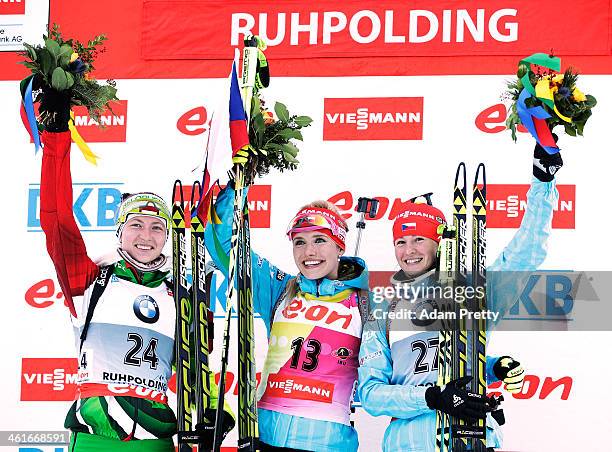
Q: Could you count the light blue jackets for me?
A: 2